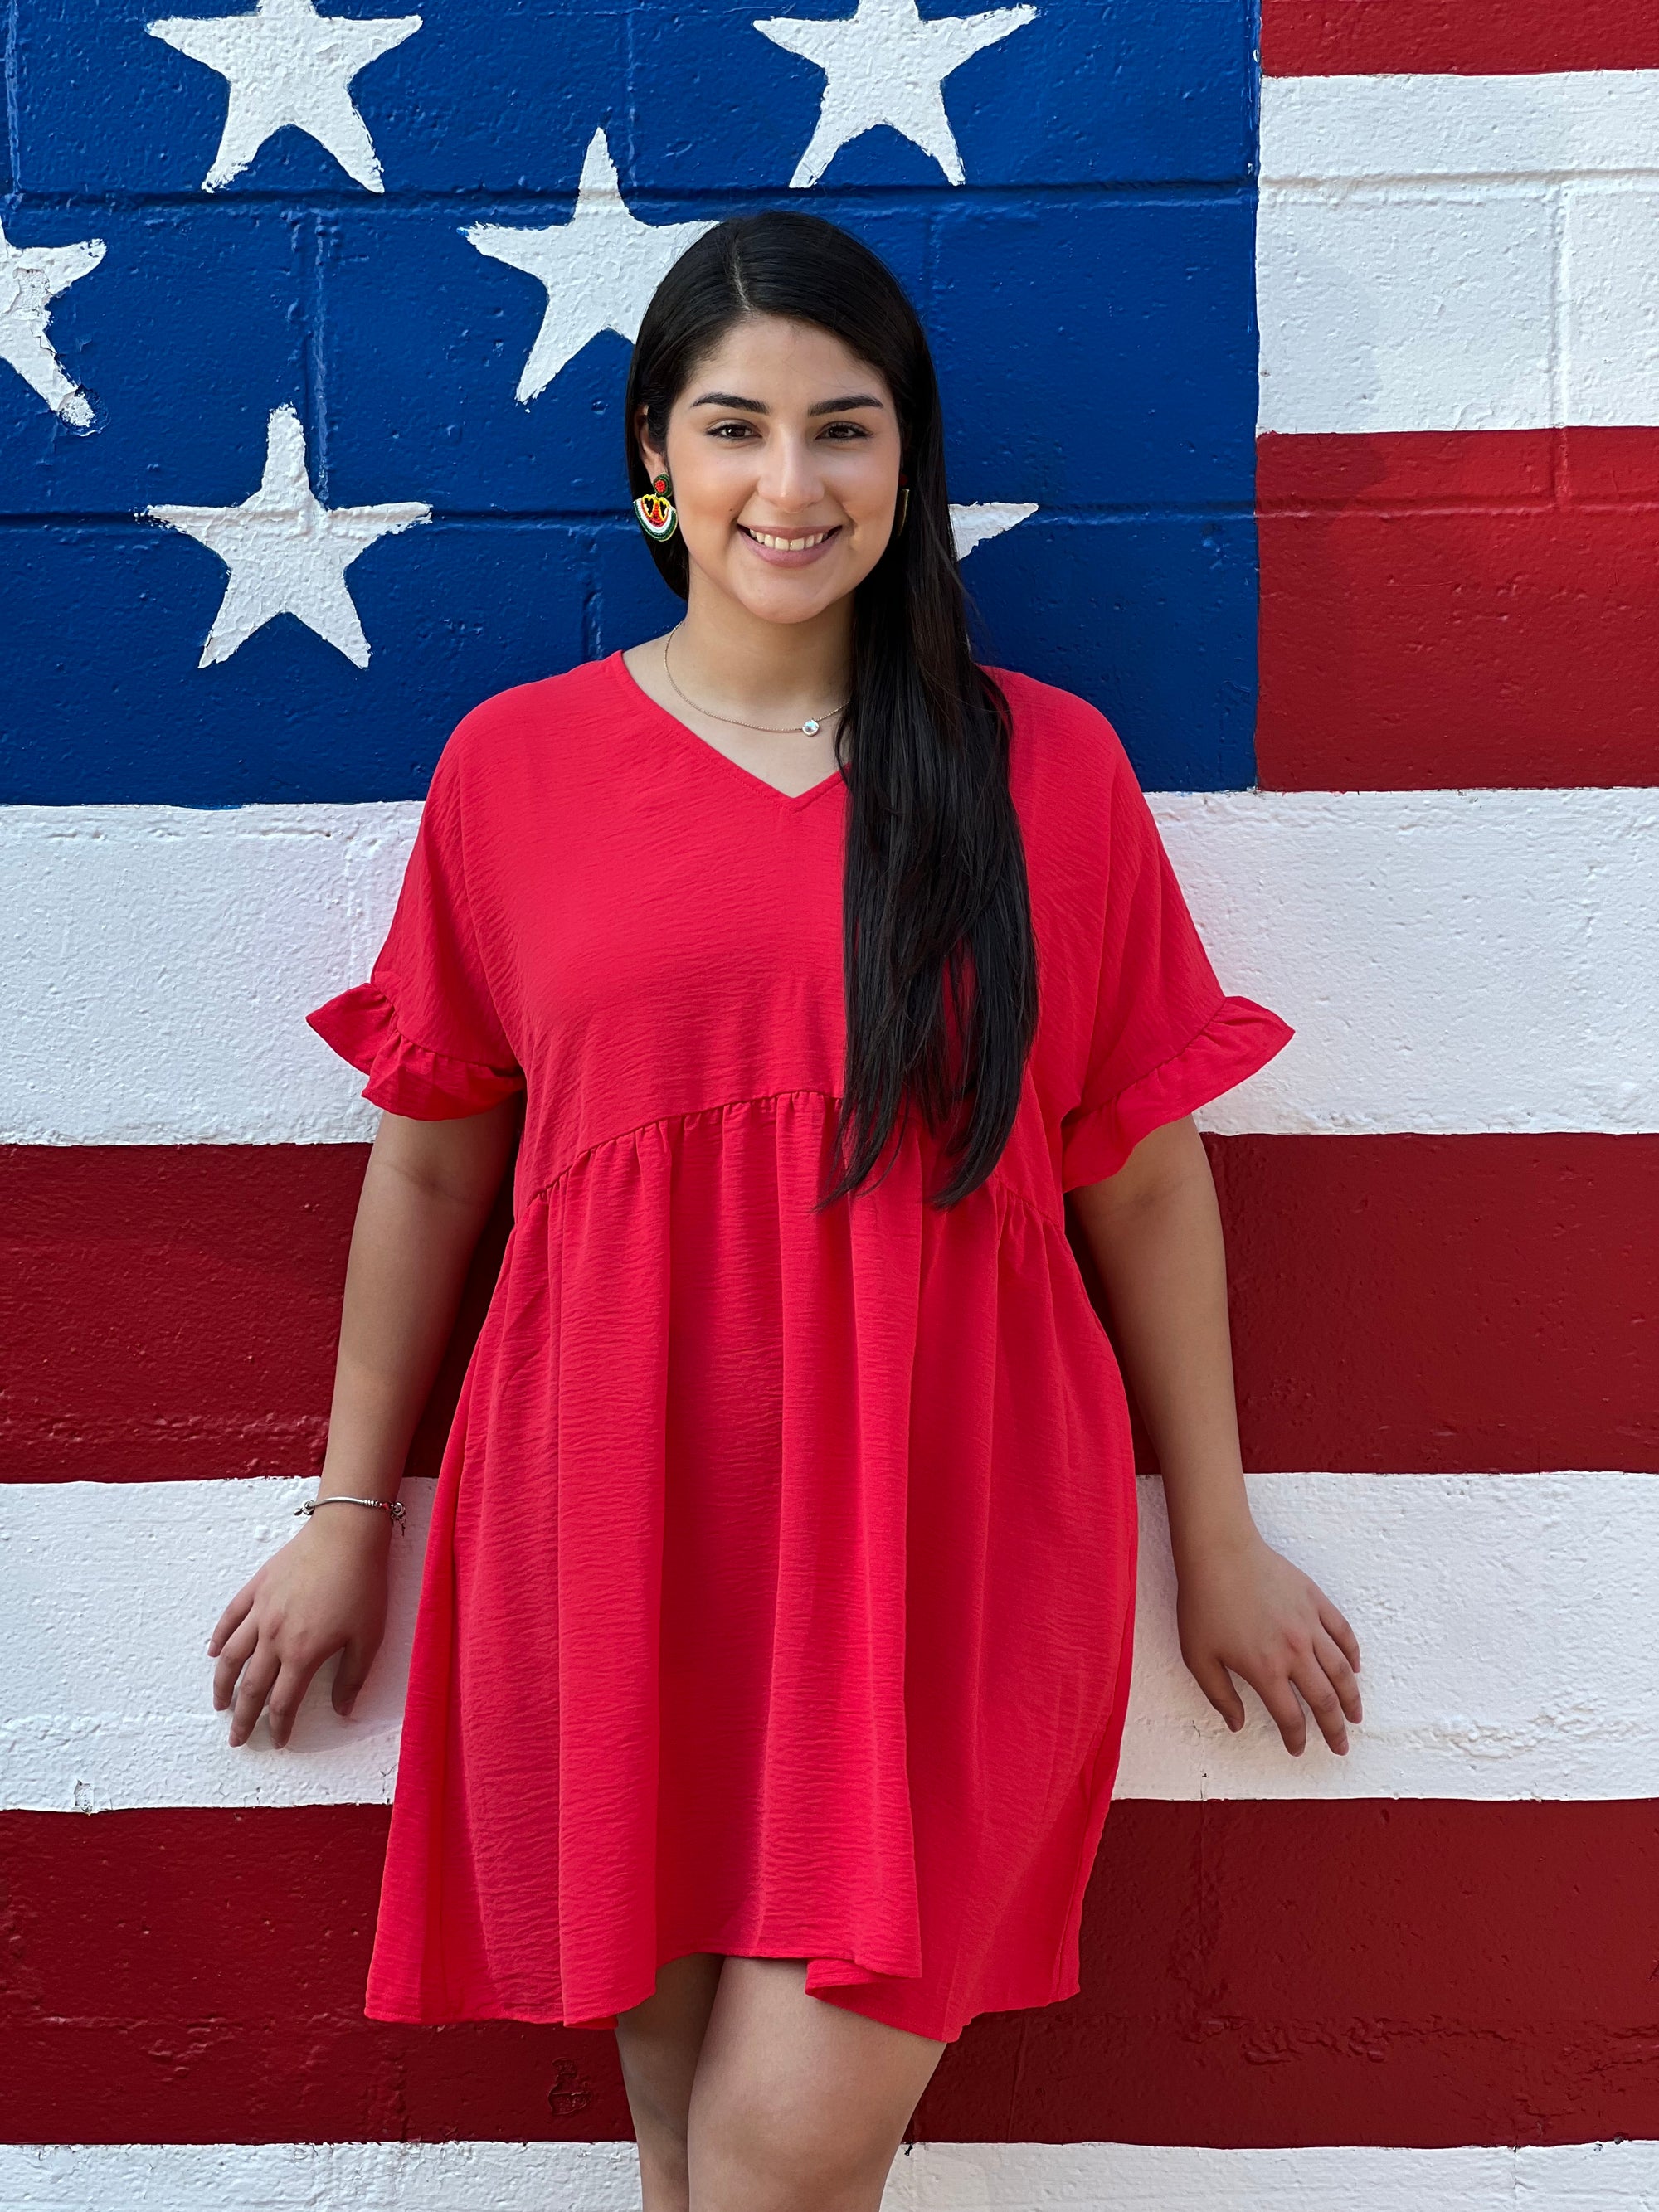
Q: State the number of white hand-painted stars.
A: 6